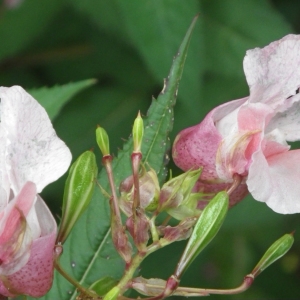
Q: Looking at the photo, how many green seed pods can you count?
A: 5